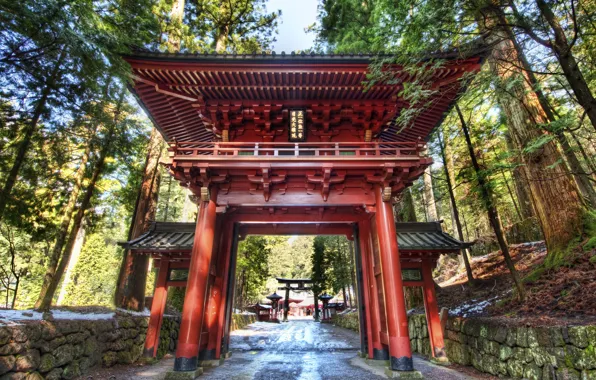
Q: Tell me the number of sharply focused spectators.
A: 0